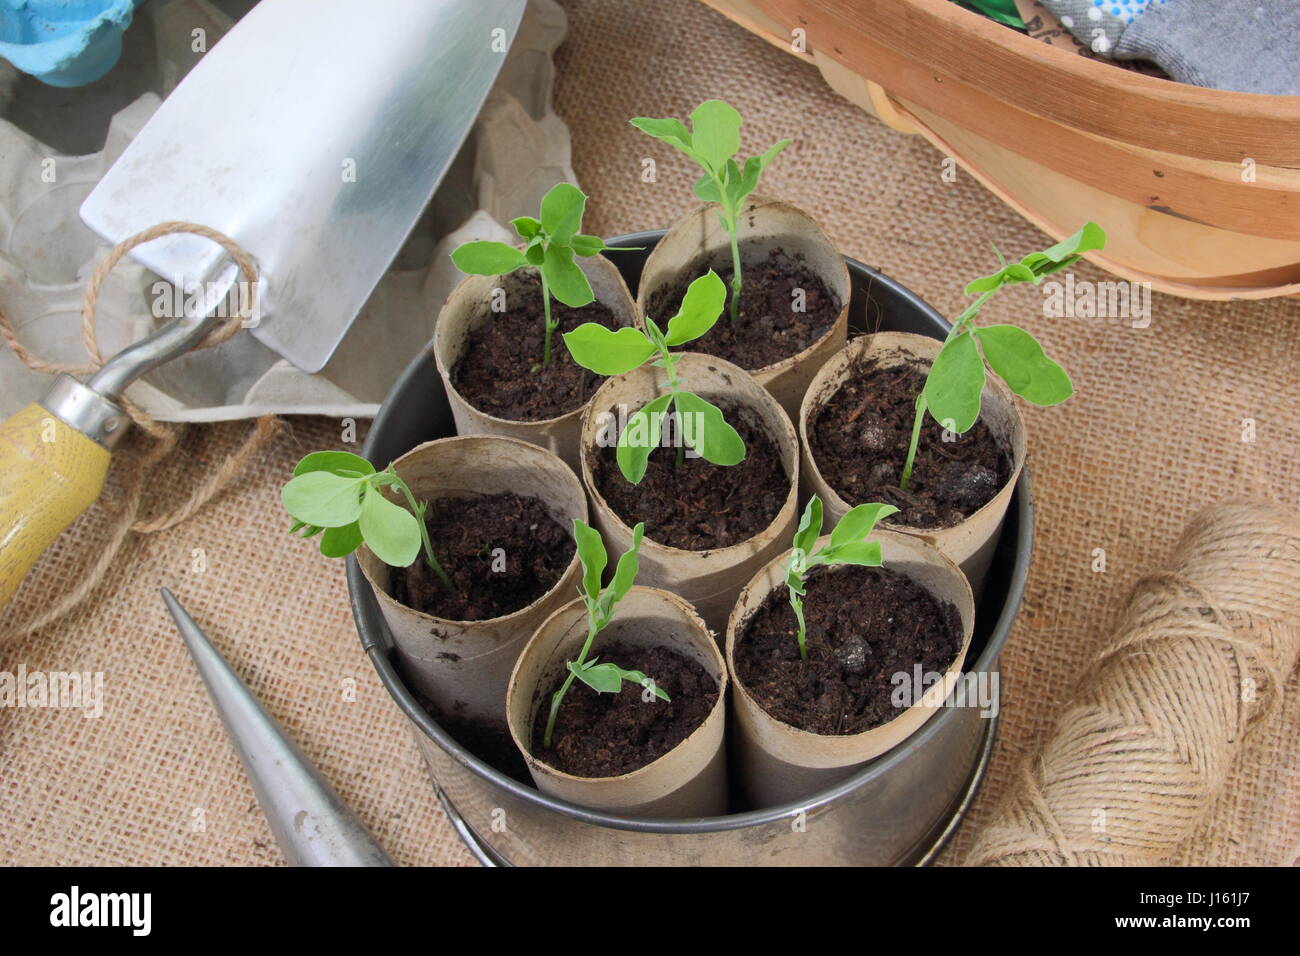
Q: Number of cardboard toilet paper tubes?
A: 7